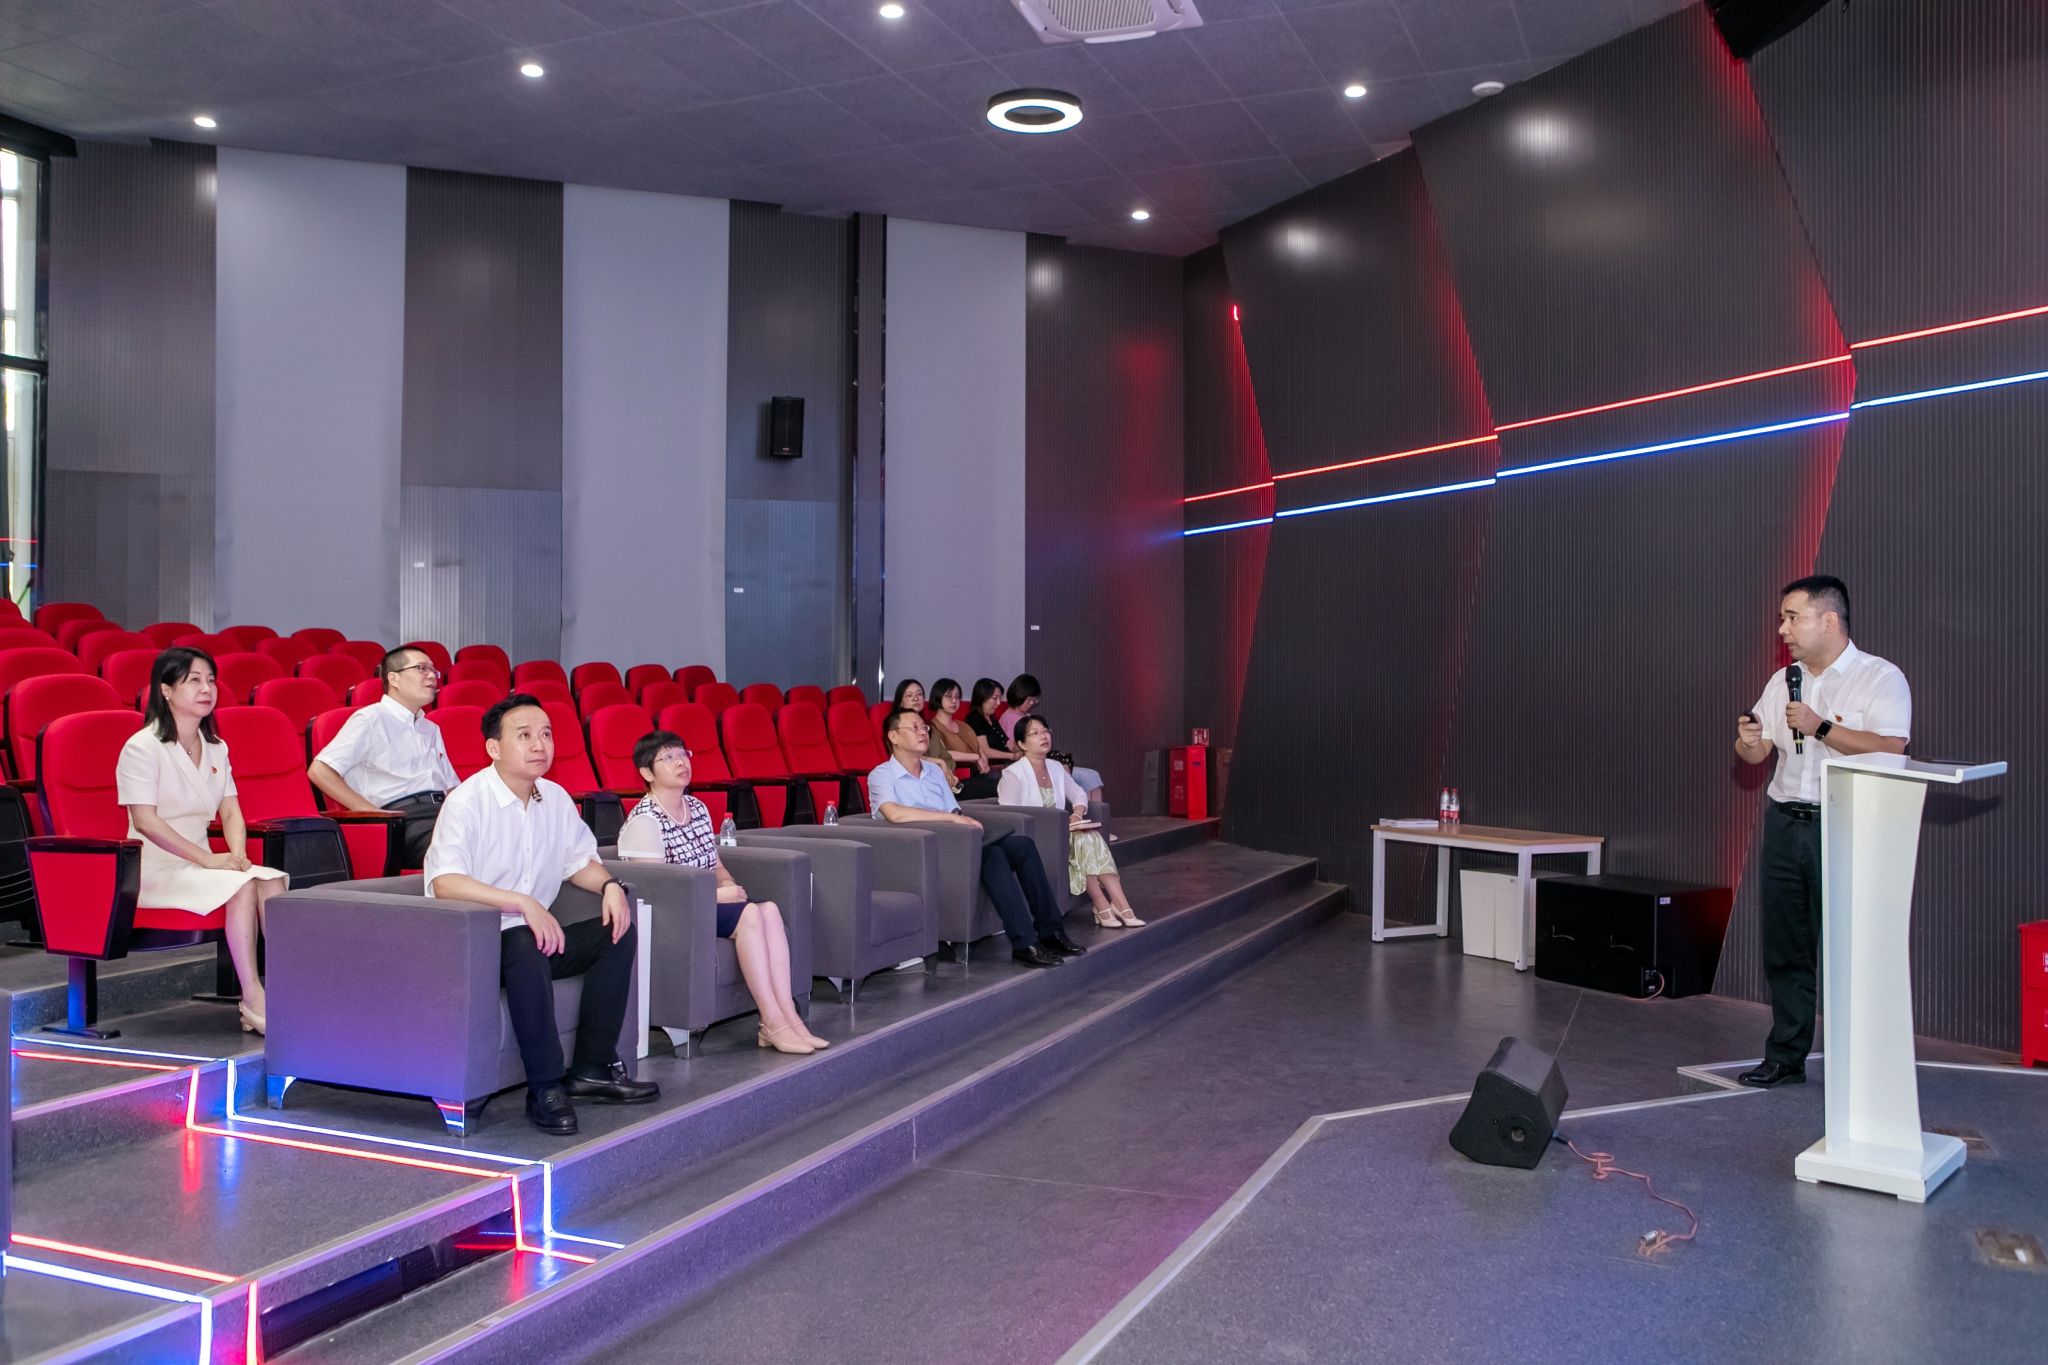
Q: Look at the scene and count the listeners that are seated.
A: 10